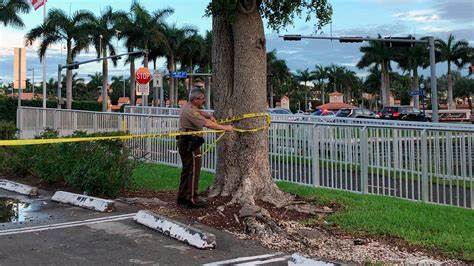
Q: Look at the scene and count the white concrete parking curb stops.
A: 4